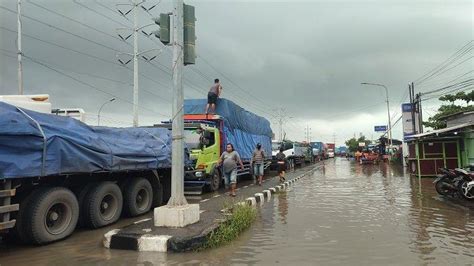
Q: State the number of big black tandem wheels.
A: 3